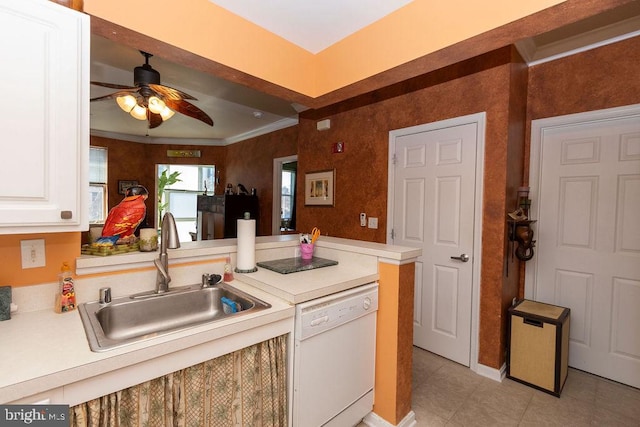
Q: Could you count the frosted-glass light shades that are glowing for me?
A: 4